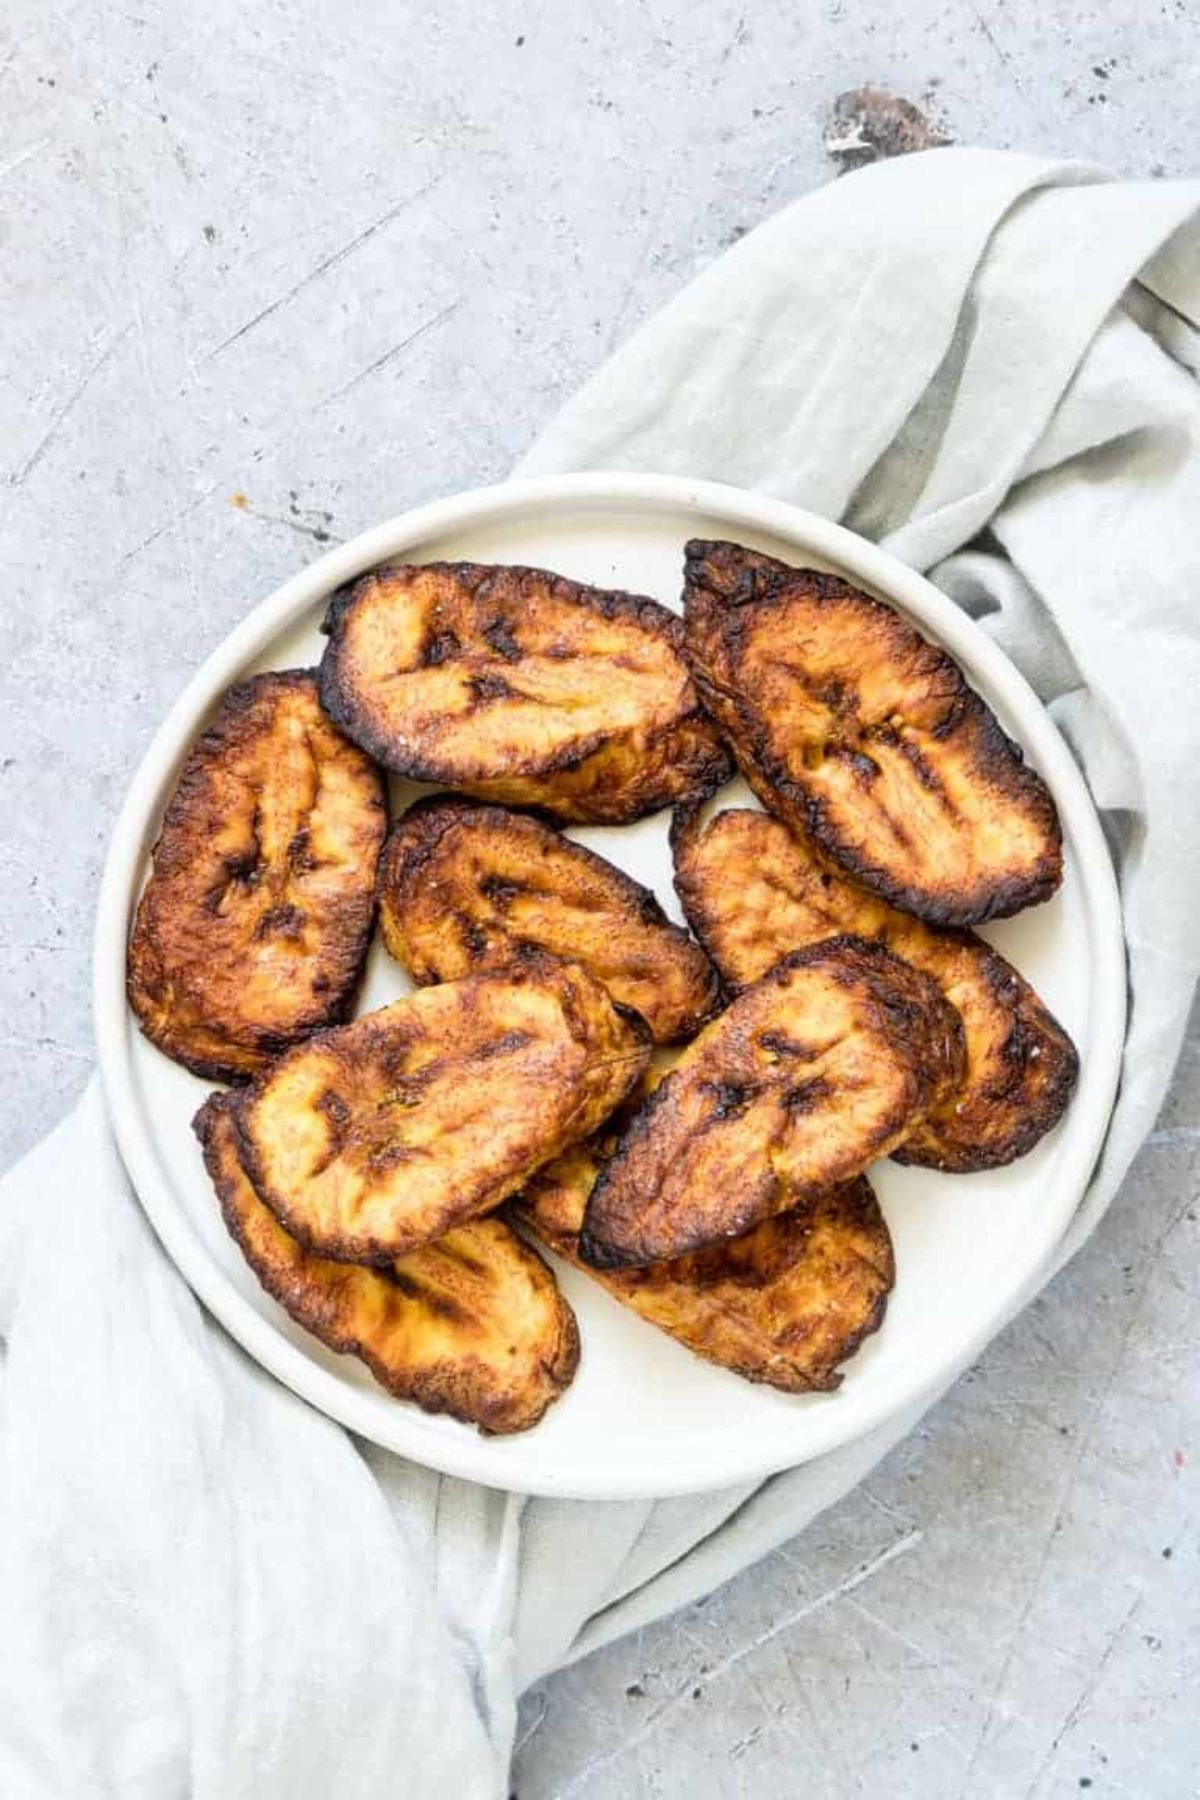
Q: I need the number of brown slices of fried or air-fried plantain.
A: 9